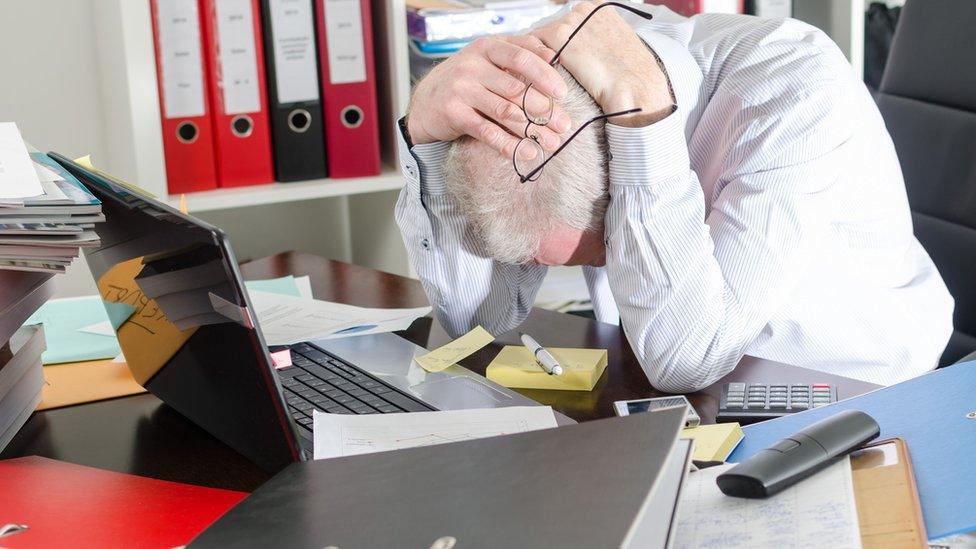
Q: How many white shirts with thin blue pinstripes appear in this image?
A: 1